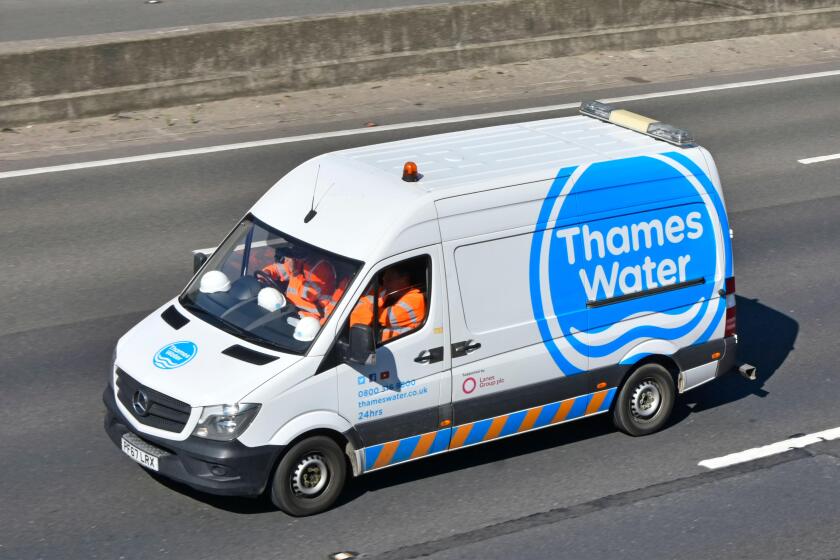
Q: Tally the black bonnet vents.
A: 2